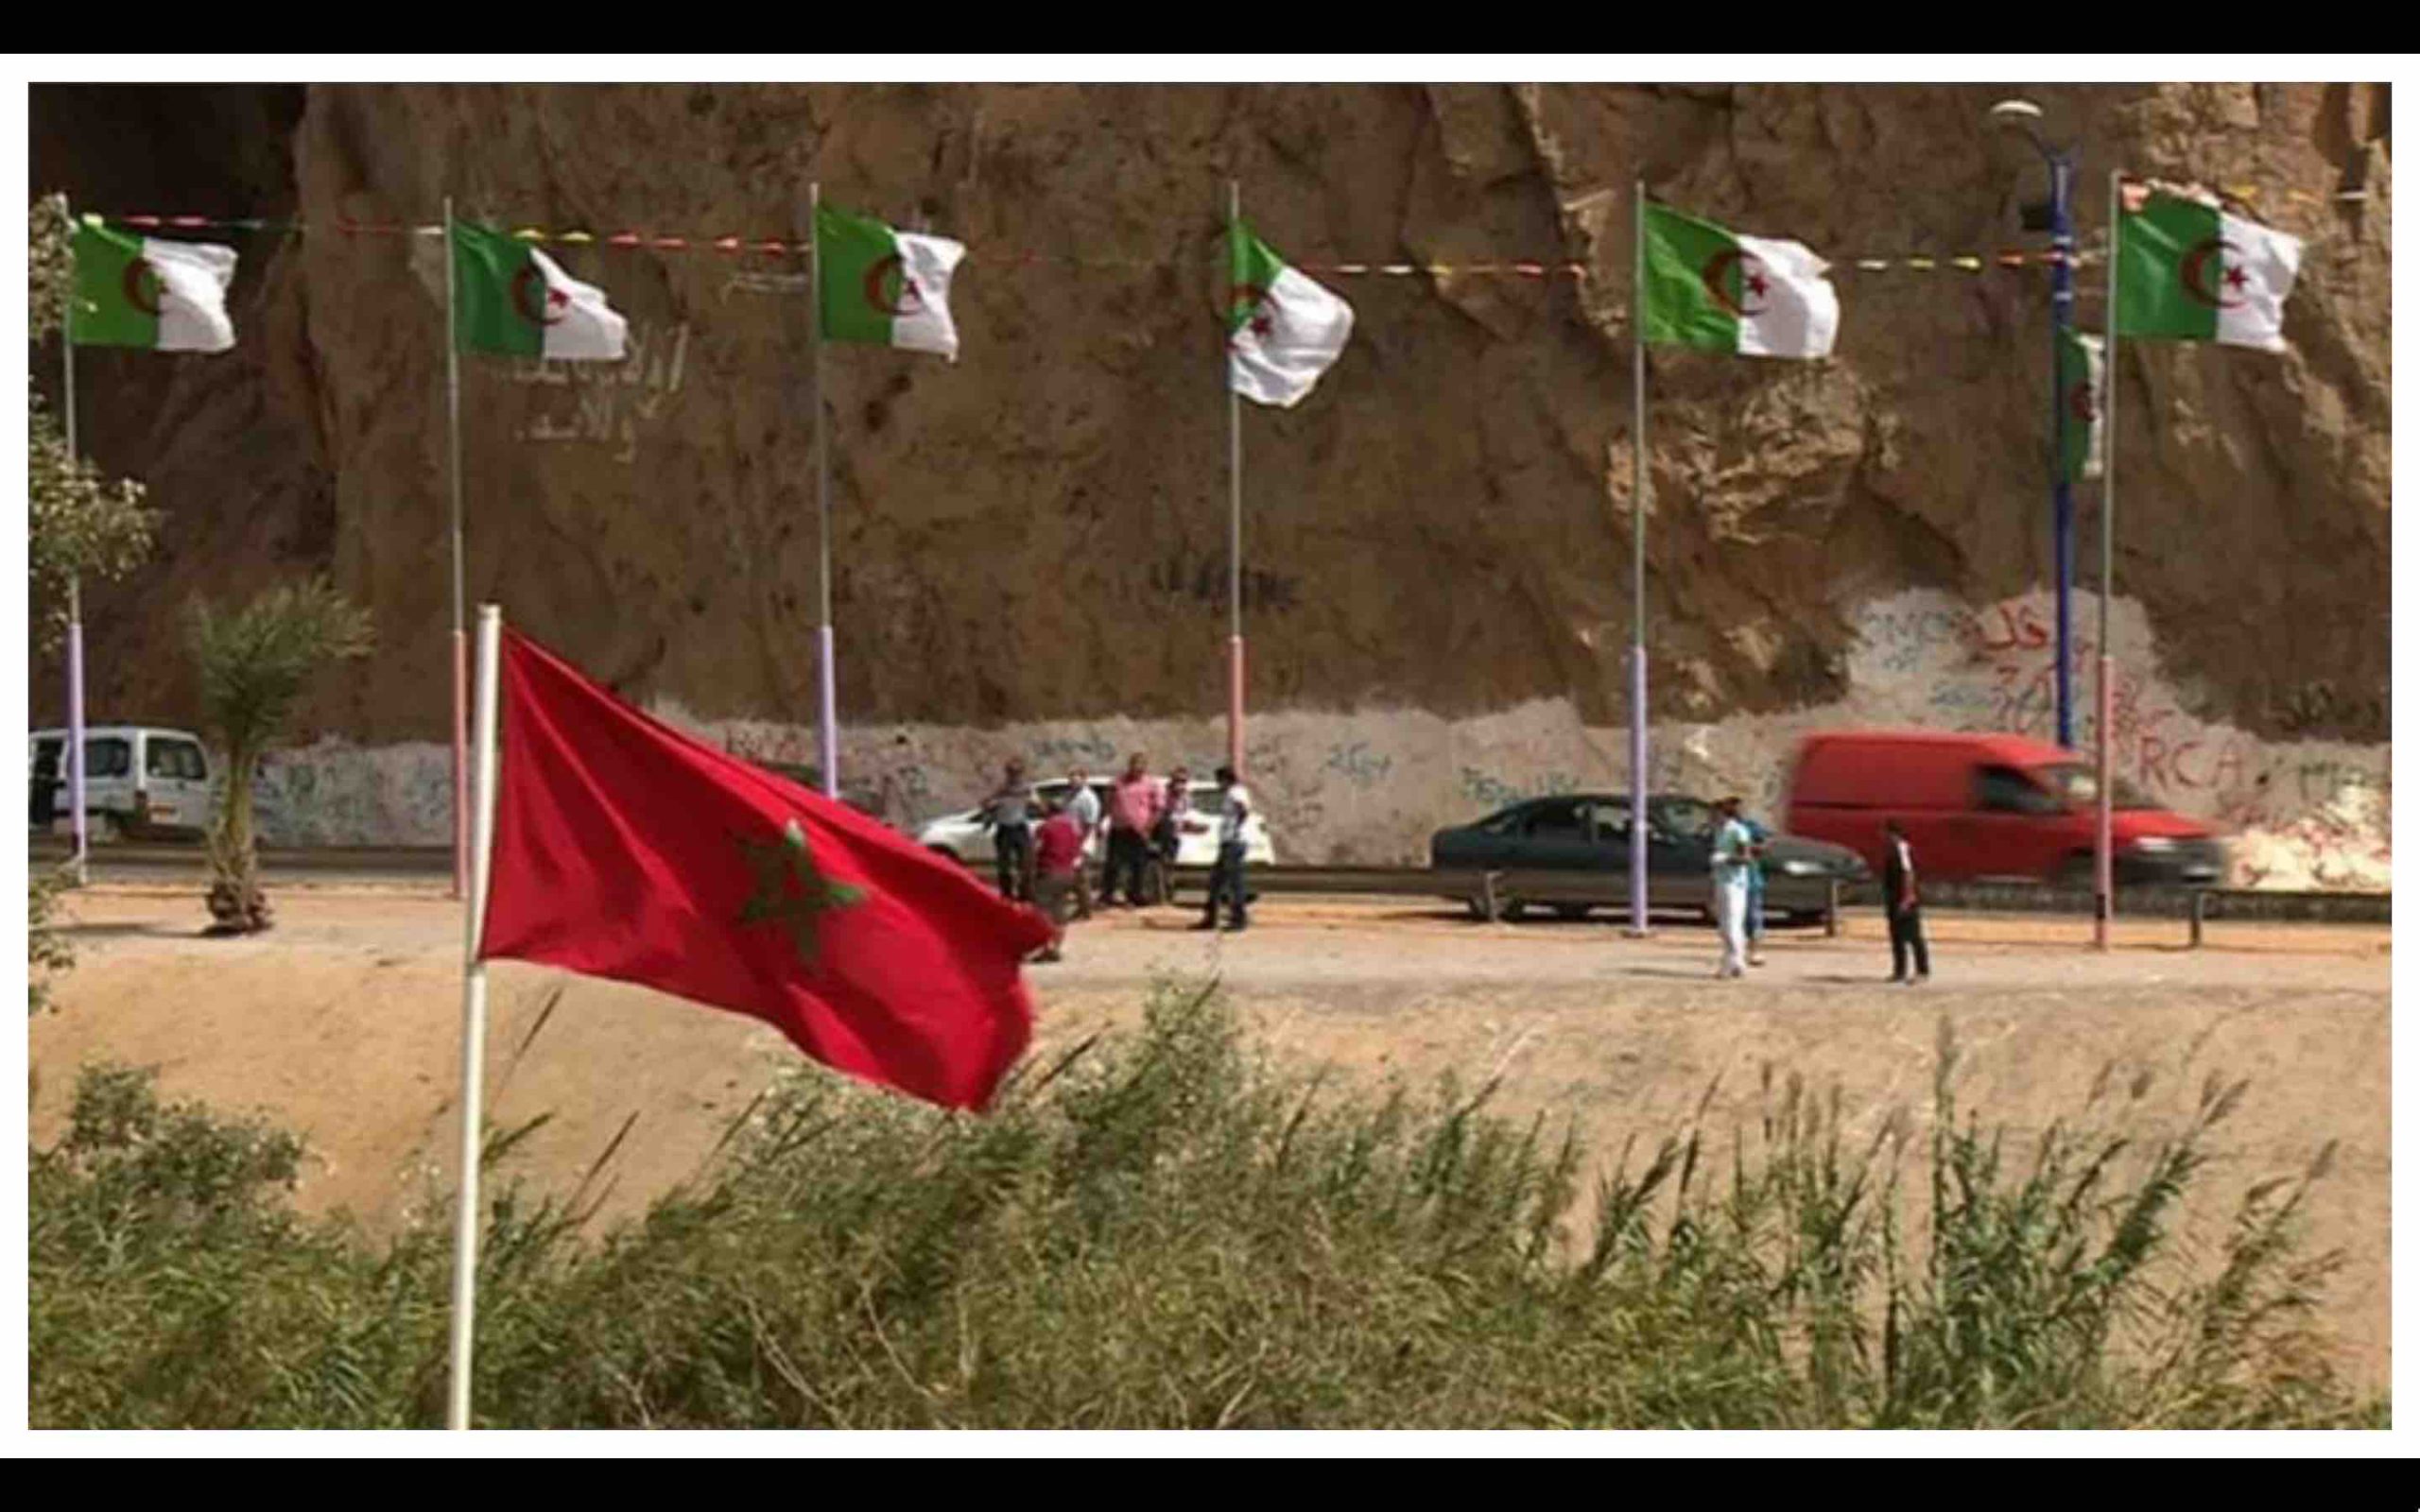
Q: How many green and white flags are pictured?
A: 7